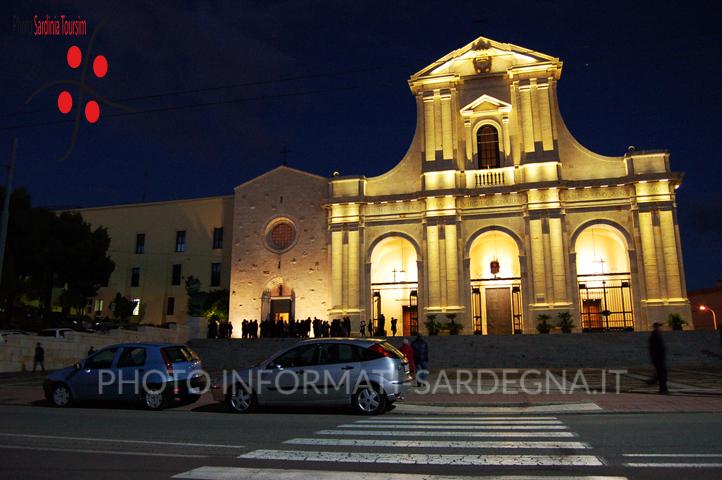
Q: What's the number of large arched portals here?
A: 3